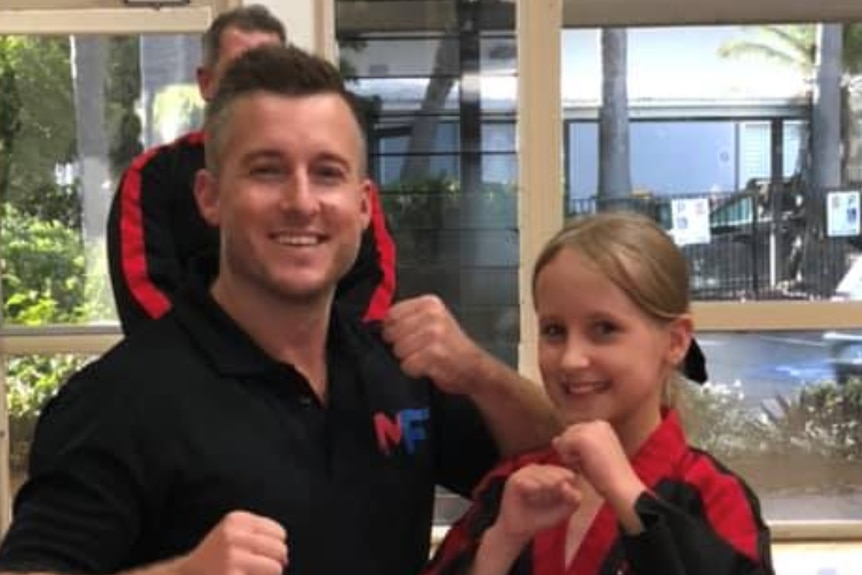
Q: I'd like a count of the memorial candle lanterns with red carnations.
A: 0